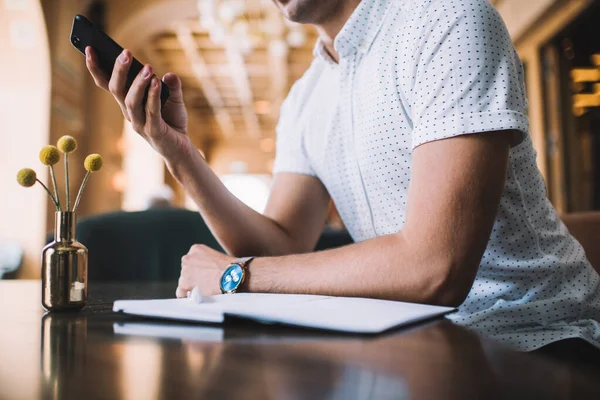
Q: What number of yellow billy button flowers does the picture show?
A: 4